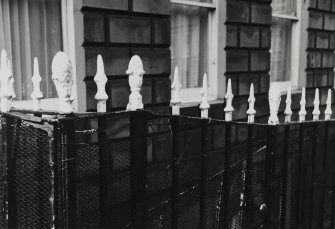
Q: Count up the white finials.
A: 14